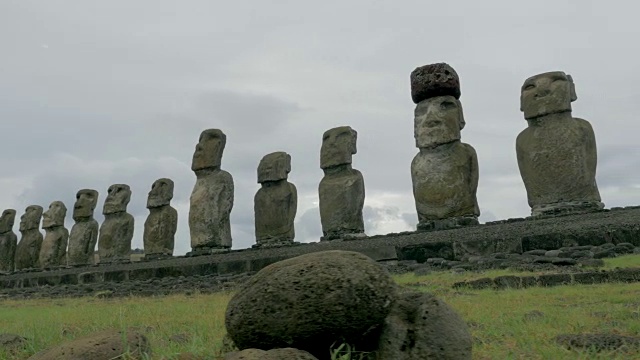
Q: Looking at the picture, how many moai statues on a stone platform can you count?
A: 11